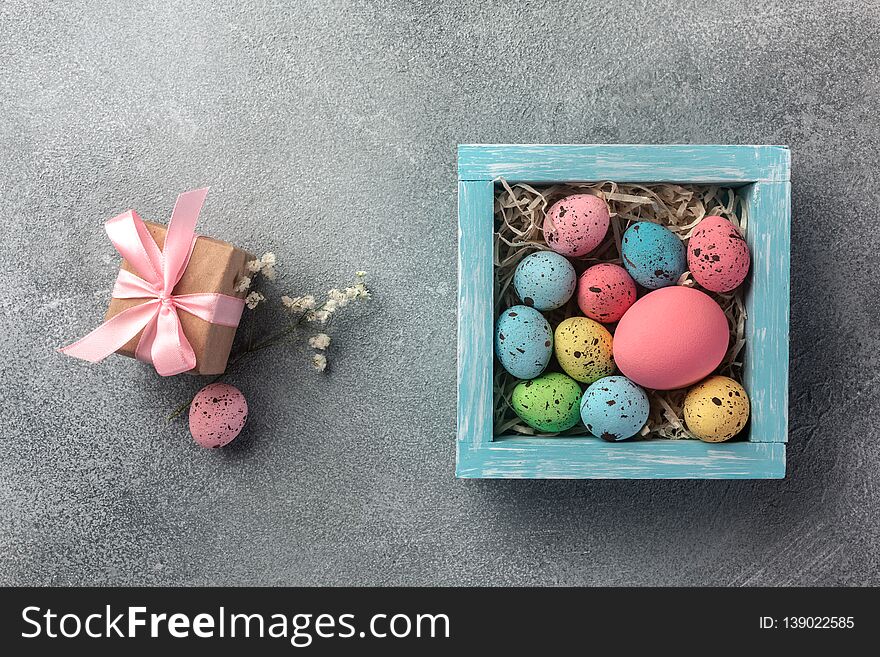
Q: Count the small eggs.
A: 11